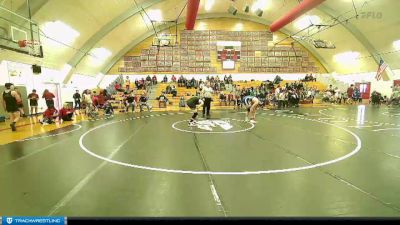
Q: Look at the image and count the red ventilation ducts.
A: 2